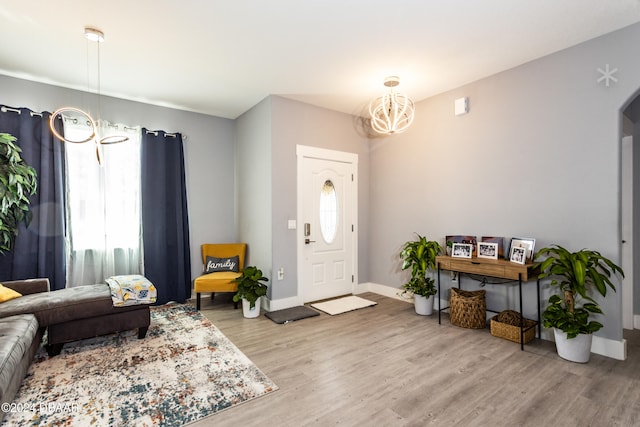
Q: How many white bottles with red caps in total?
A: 0